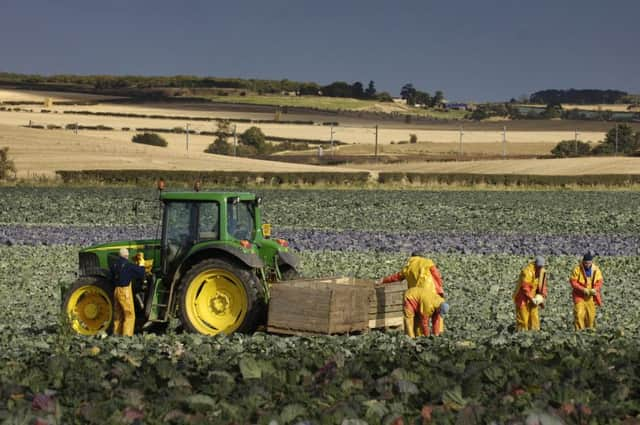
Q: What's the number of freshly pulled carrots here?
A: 0